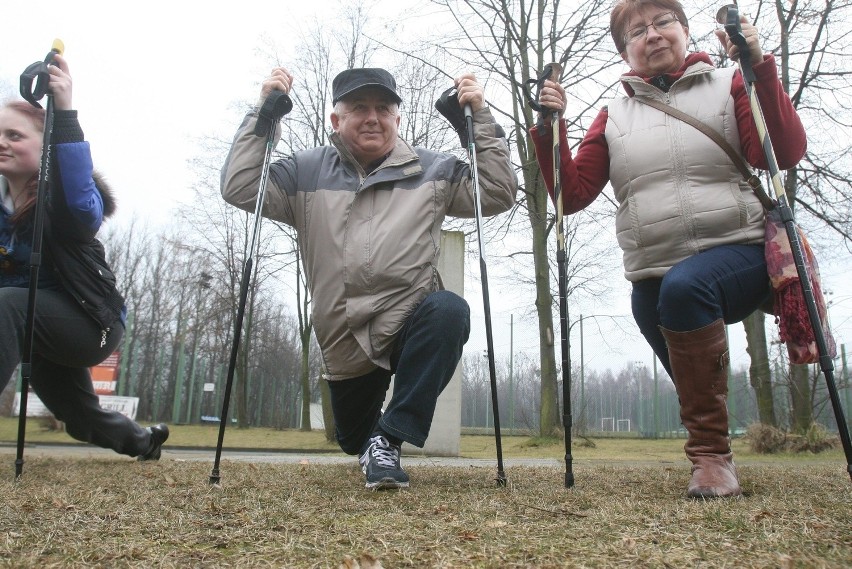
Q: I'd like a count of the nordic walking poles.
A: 5